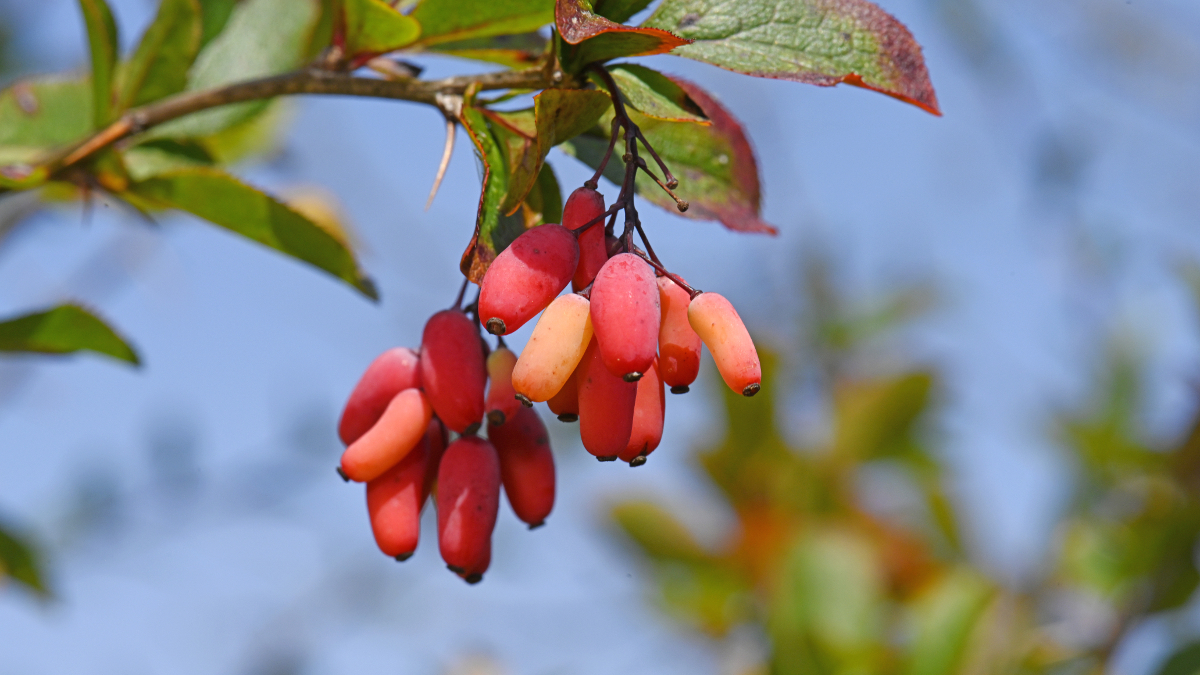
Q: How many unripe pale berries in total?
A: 2